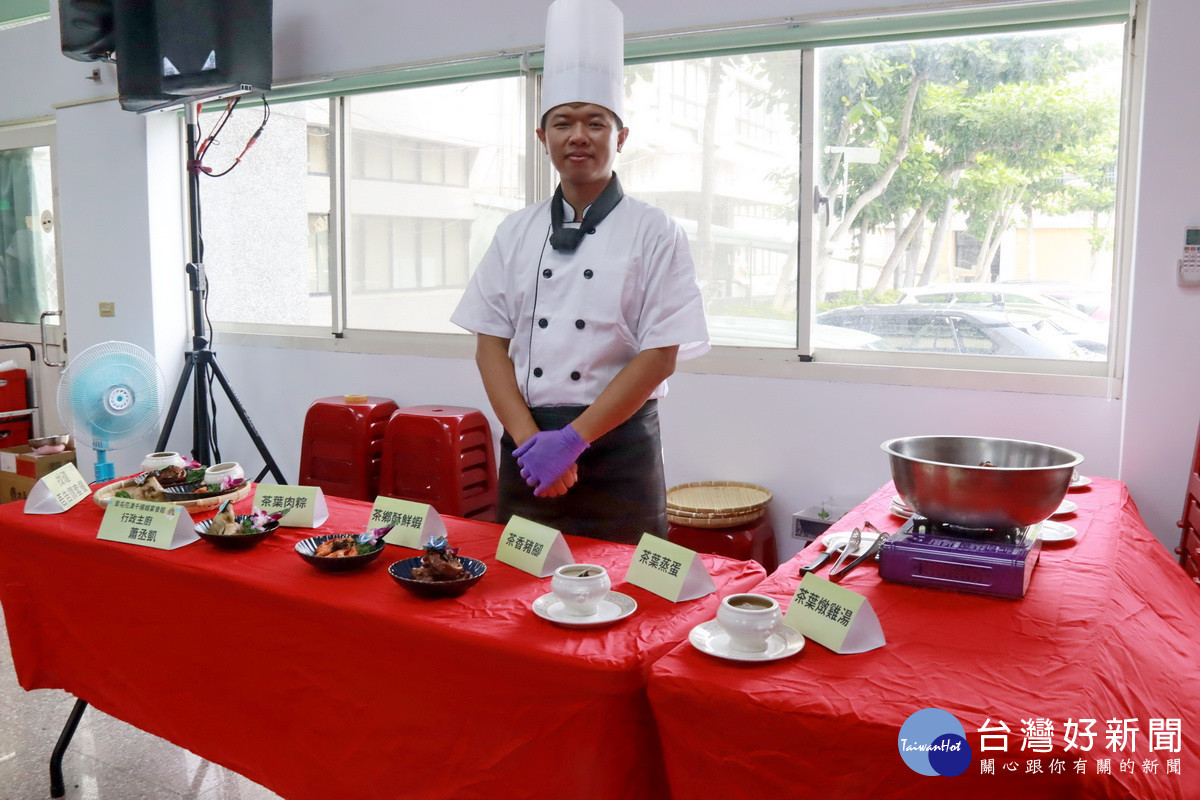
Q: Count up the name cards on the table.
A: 7